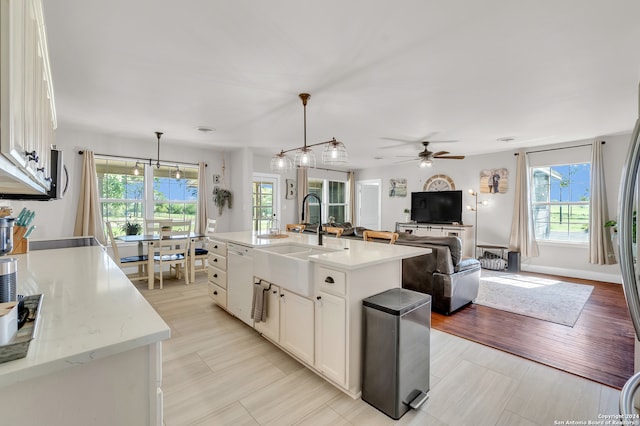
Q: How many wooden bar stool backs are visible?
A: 3